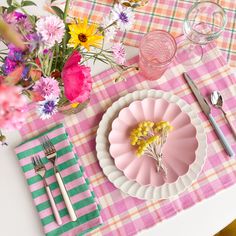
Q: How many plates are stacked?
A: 2